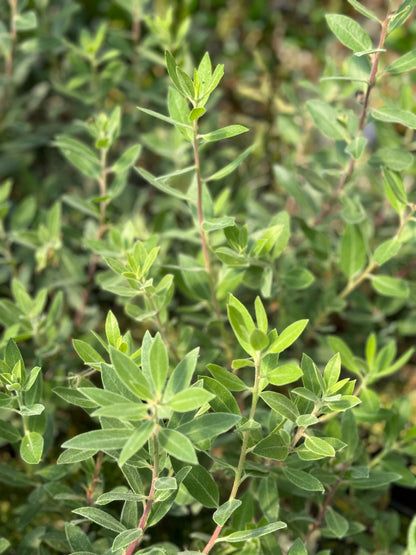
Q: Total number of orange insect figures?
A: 0